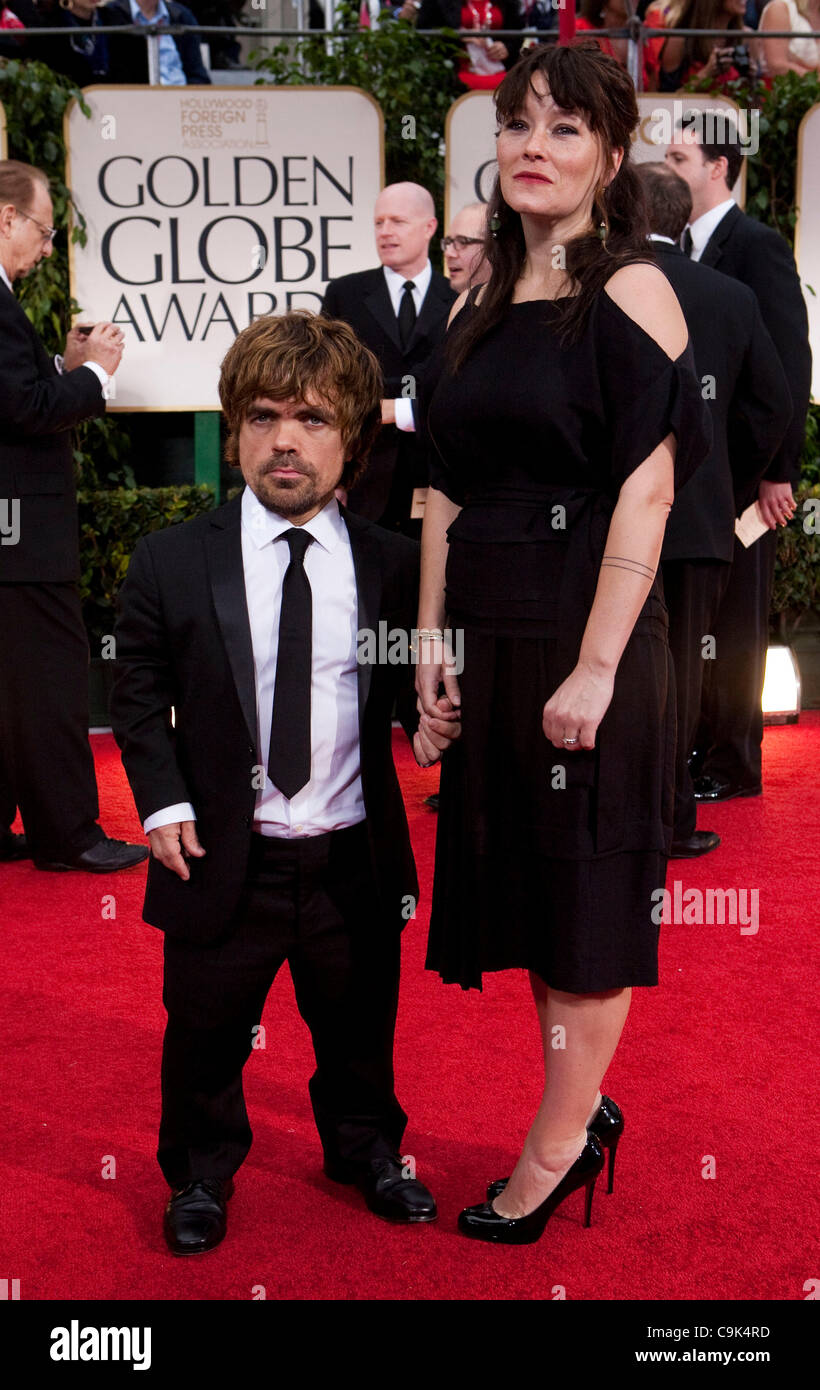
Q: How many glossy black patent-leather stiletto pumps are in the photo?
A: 2